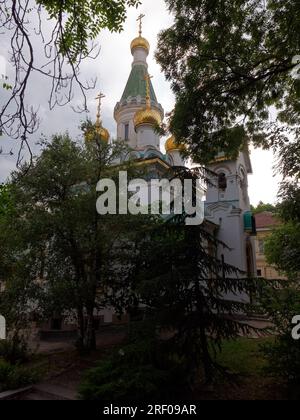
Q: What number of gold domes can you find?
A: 4